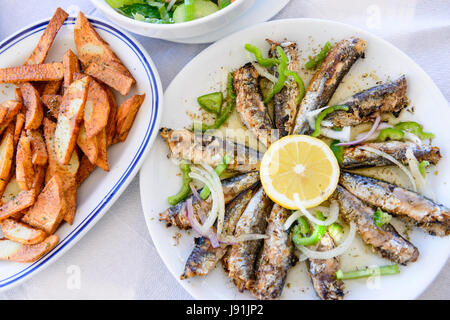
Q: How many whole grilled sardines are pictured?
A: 13